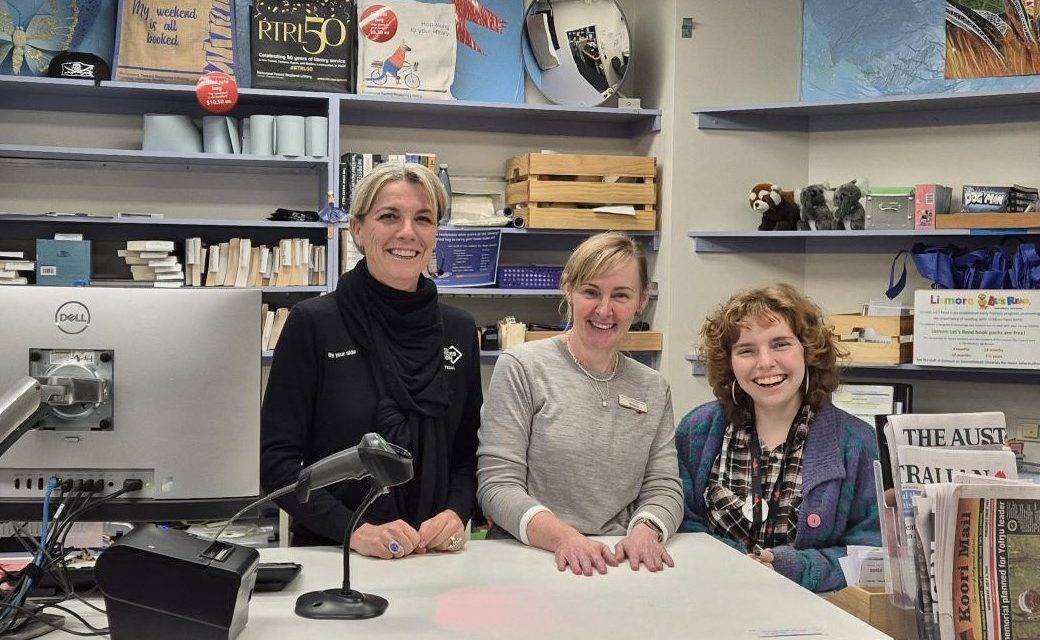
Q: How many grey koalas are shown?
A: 2